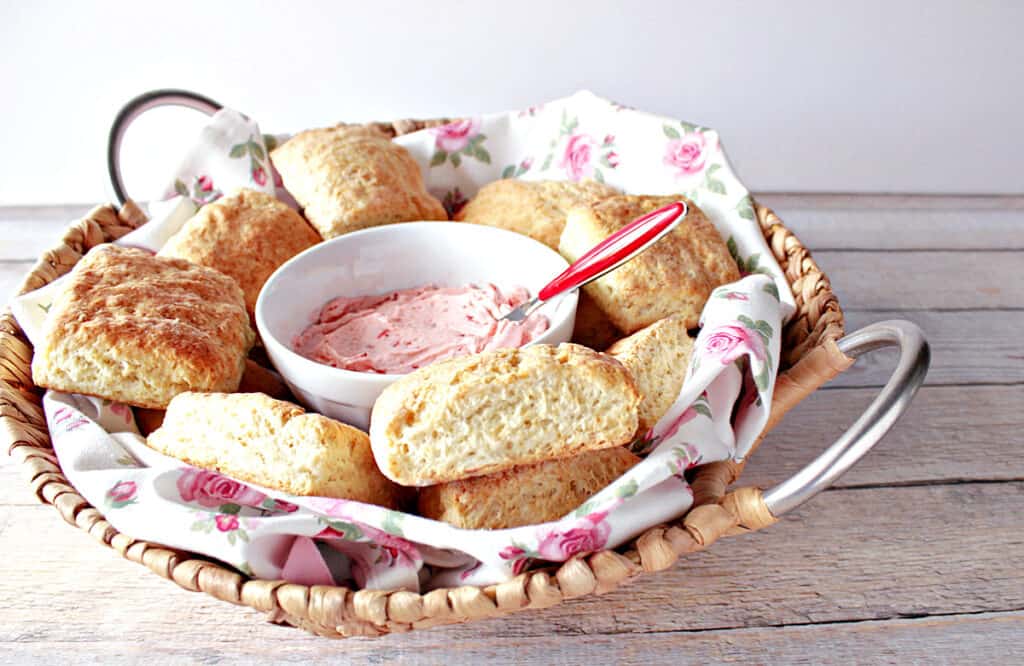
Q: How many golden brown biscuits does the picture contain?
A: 9